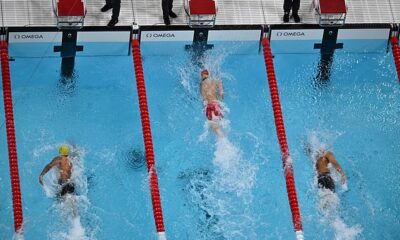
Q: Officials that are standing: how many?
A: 3